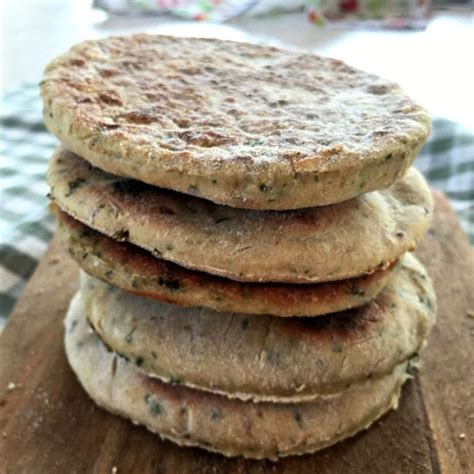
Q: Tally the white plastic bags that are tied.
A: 0